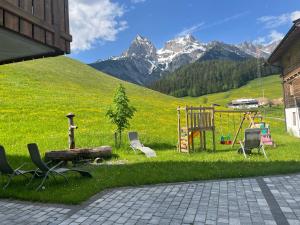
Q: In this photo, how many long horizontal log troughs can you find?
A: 1